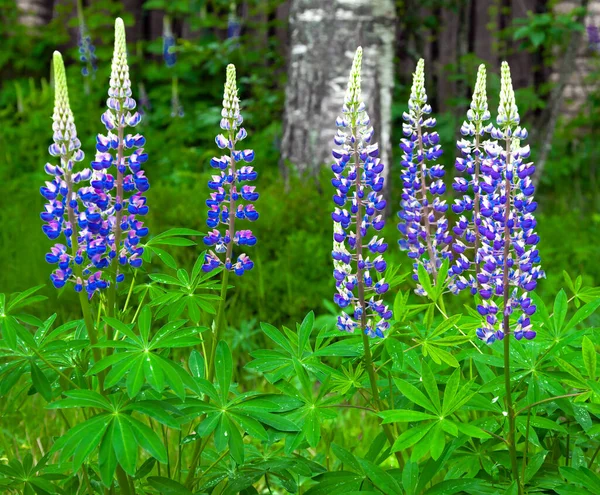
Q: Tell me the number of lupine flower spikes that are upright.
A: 7